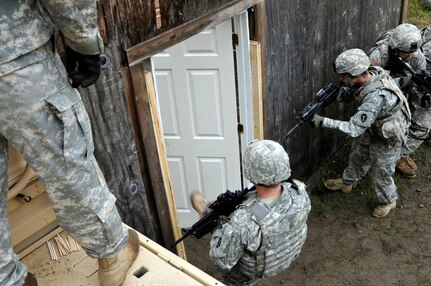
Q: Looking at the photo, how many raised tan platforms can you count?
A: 1